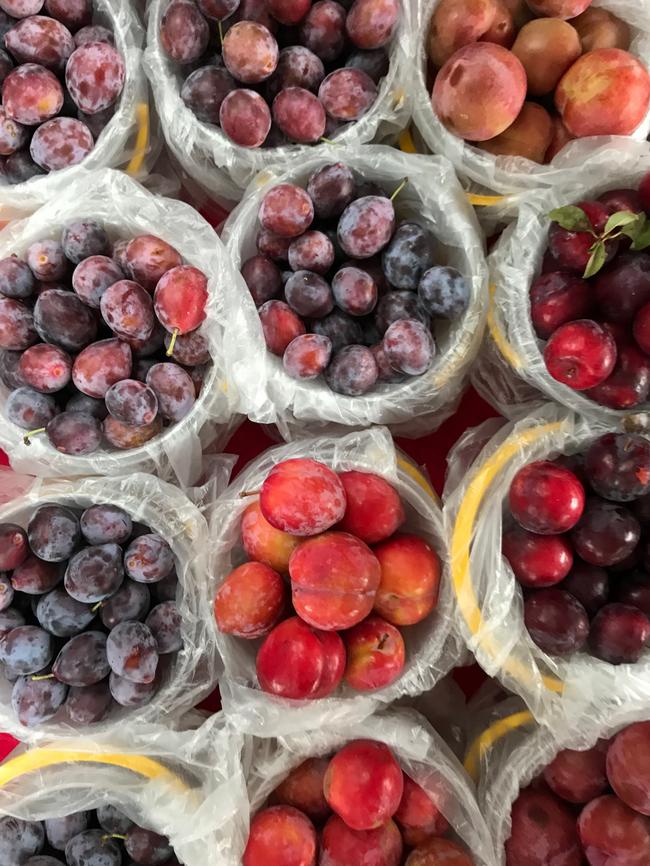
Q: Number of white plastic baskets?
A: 12